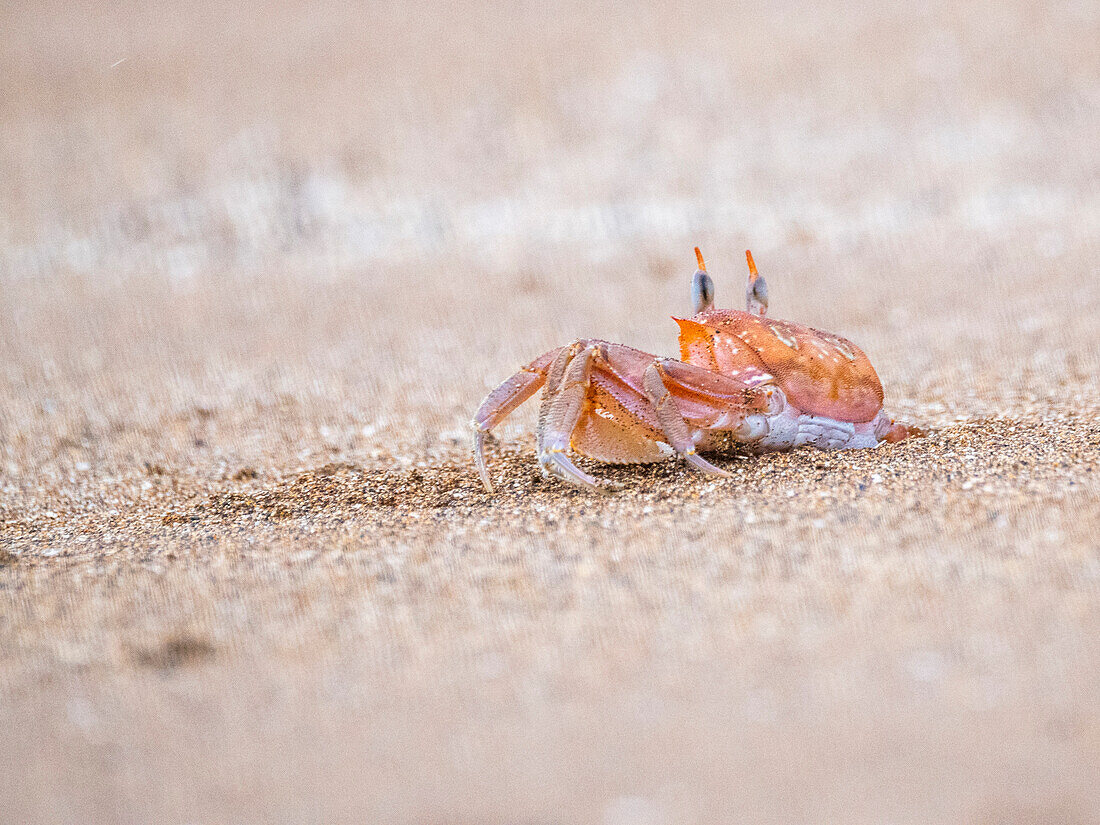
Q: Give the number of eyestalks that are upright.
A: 2